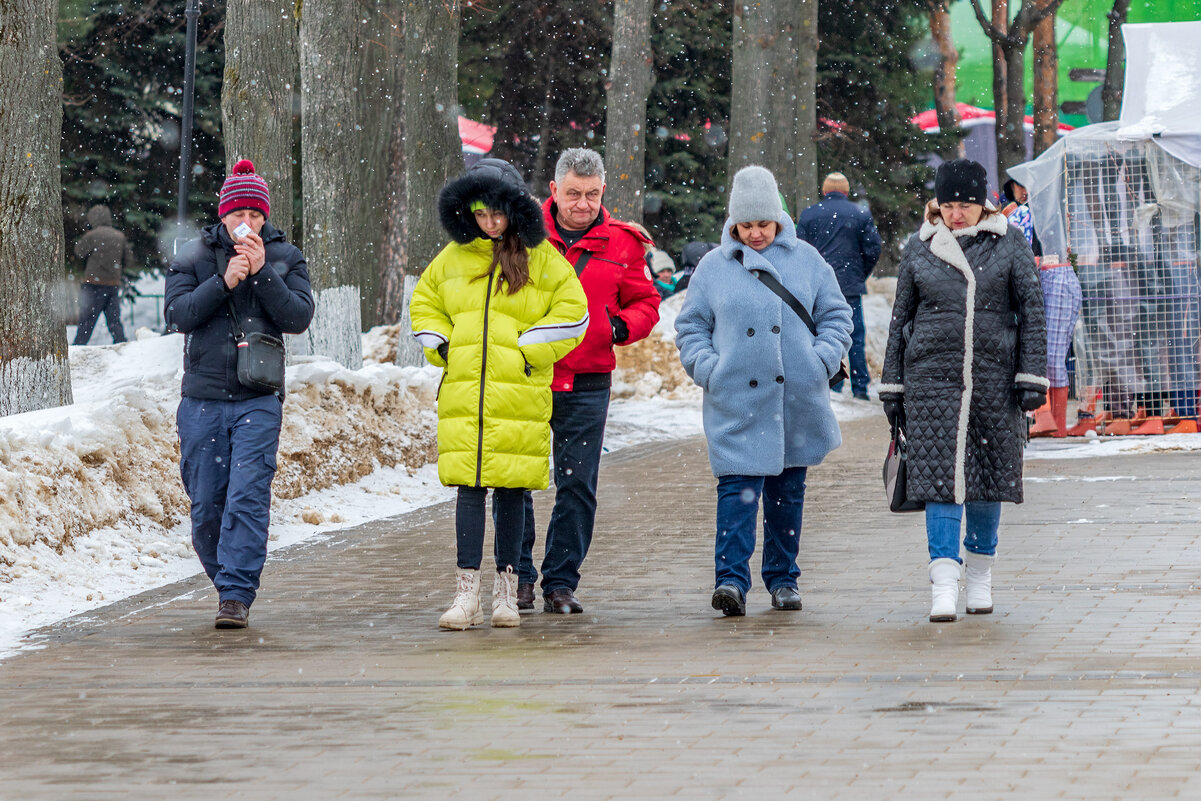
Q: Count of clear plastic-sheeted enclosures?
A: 1